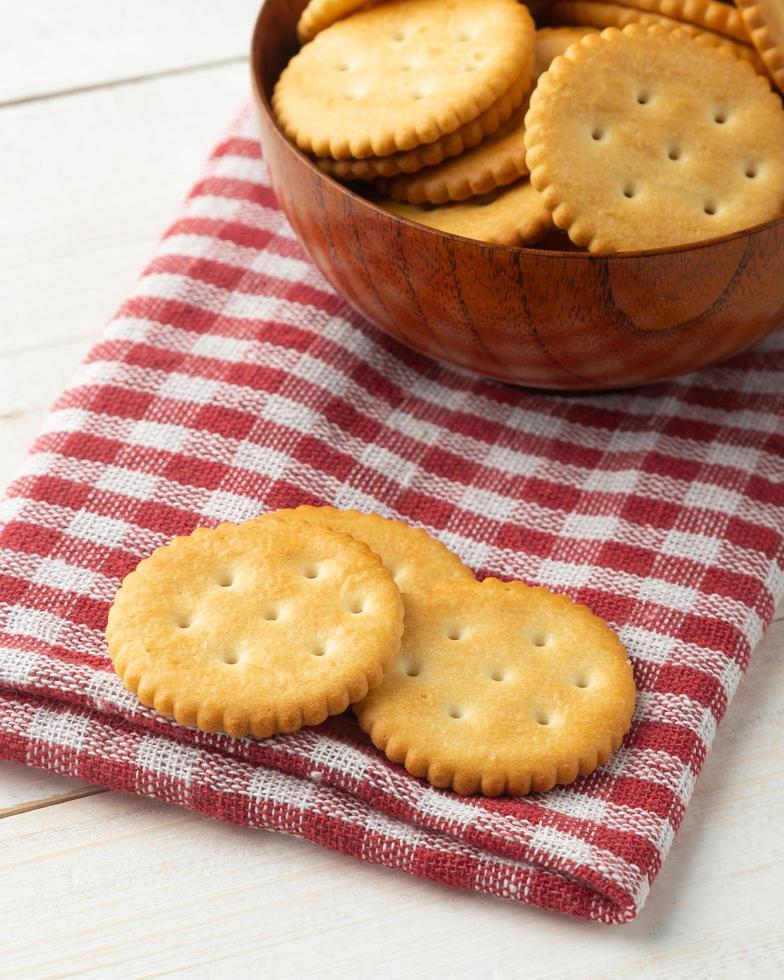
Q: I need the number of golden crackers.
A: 12